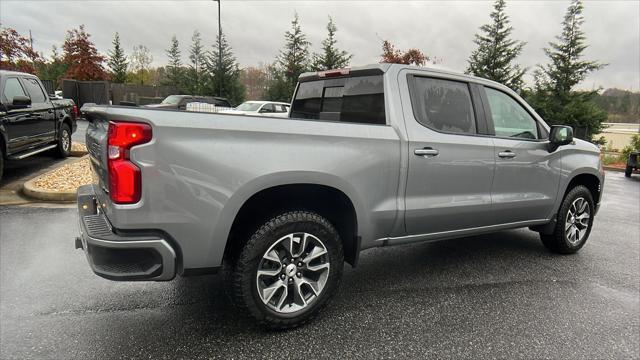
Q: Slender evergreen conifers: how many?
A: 8